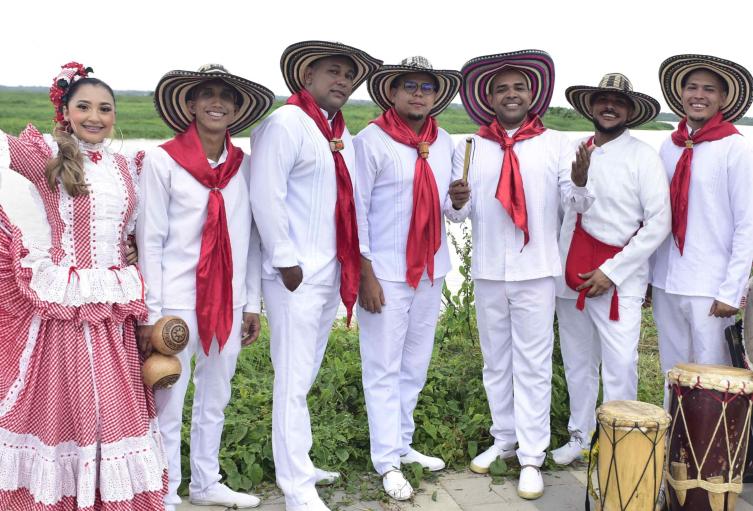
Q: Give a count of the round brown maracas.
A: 2